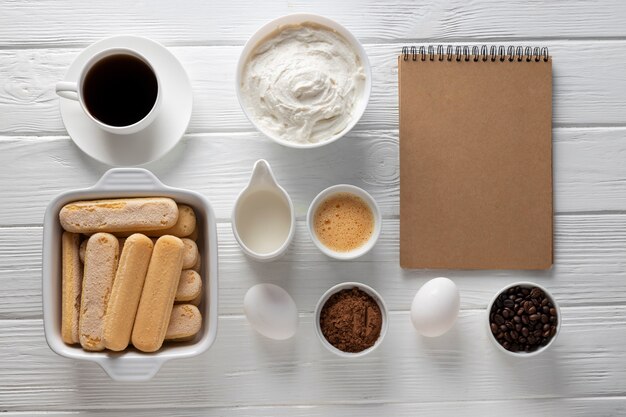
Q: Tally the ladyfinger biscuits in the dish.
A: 9